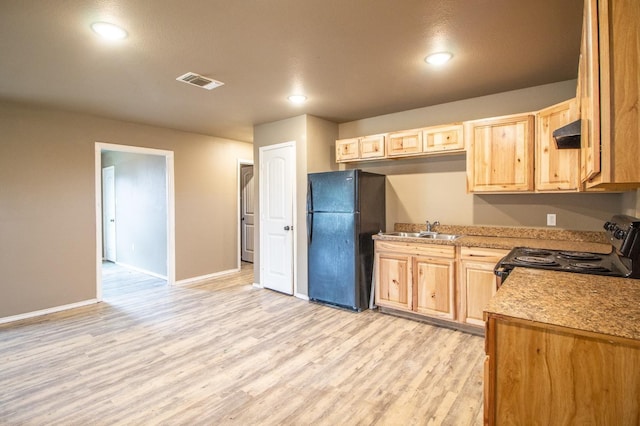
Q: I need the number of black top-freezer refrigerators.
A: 1